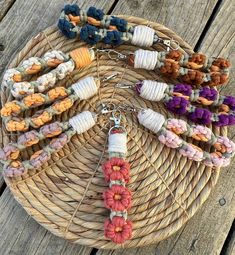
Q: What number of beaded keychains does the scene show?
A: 8